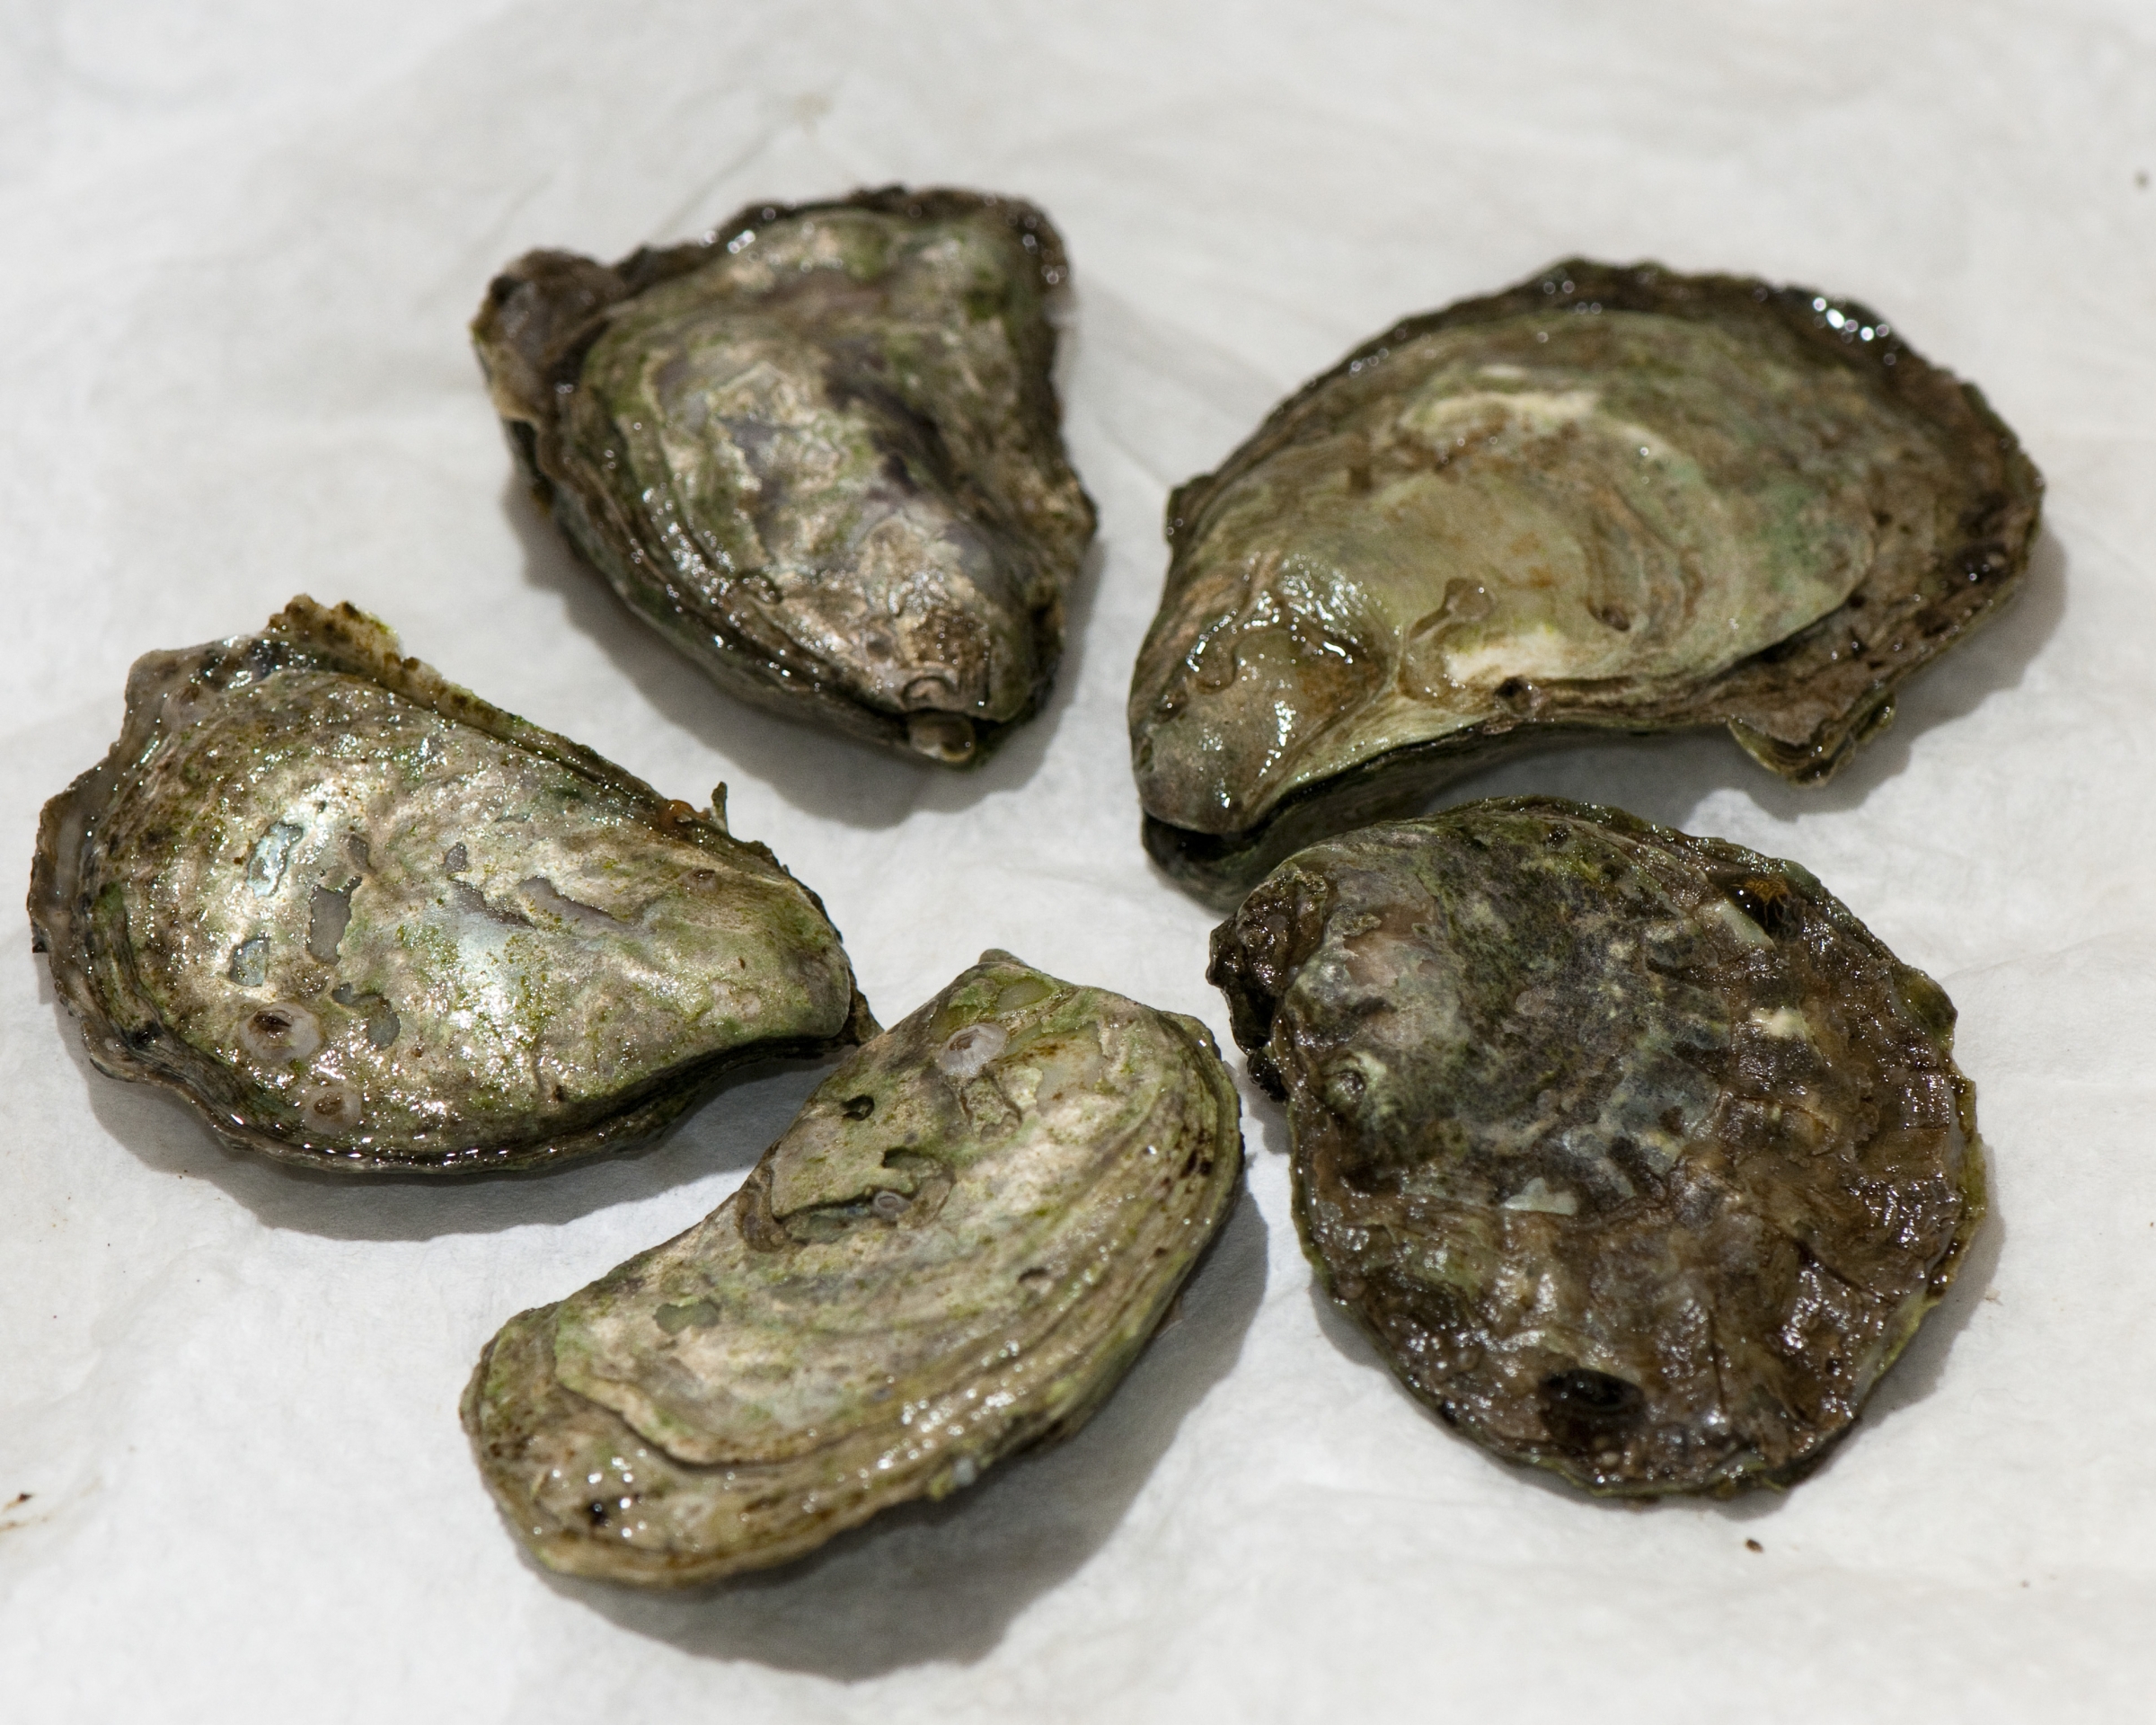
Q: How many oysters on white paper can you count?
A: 5